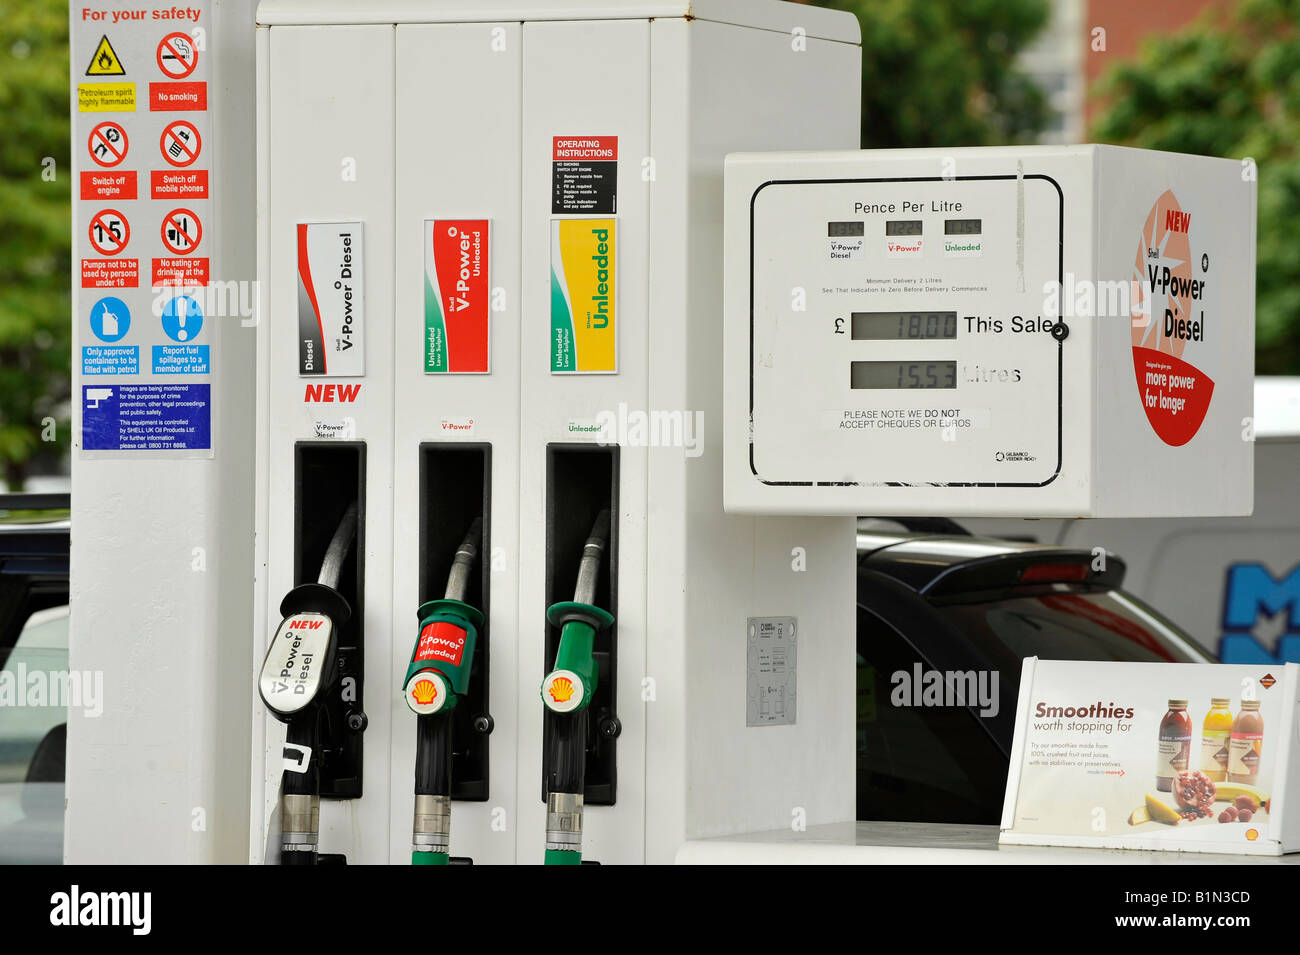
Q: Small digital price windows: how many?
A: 3